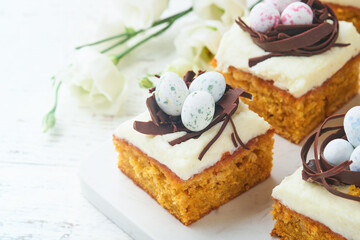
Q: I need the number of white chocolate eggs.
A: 9